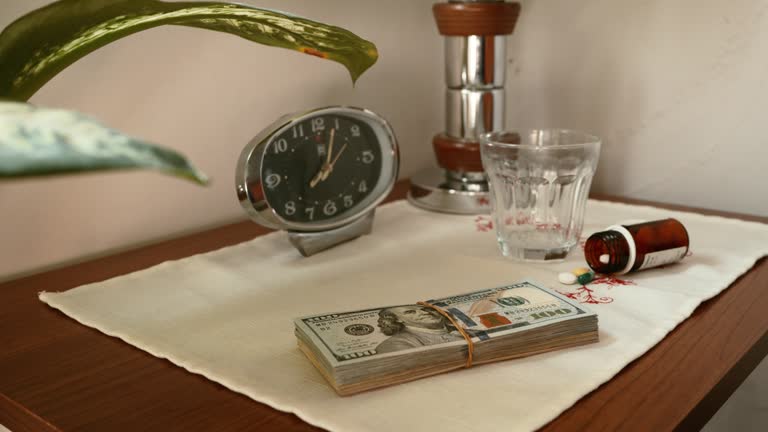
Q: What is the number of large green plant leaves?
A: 2